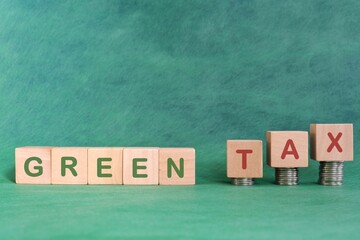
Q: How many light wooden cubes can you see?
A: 8